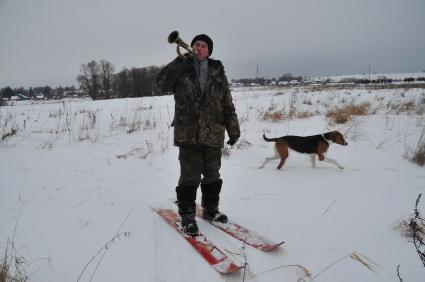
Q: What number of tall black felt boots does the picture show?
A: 2